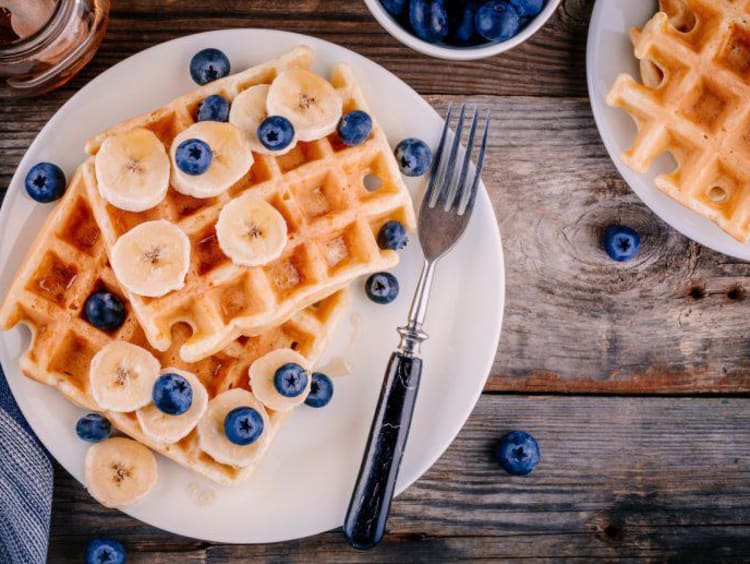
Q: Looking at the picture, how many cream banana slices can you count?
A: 11